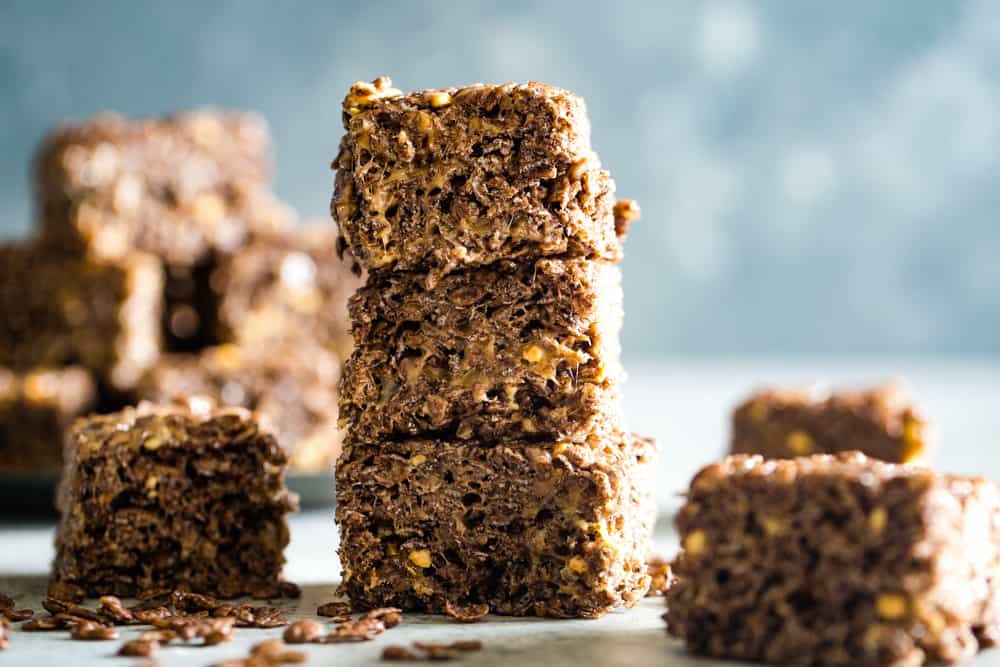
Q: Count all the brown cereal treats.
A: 11